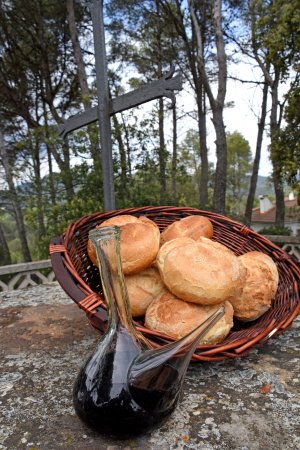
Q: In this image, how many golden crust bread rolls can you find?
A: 6